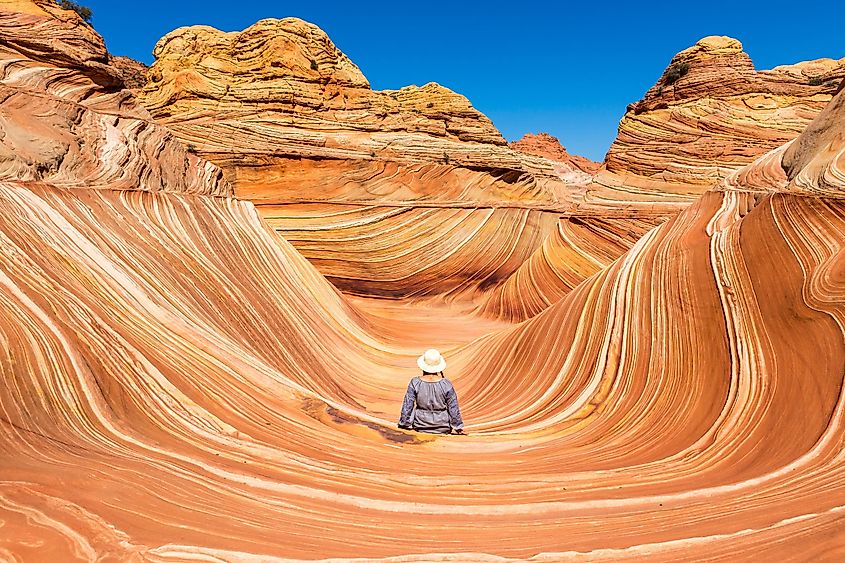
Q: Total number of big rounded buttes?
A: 2